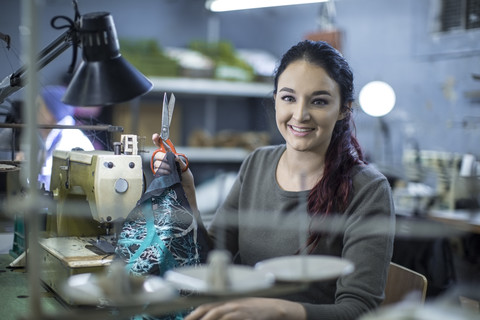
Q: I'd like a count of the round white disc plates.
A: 3